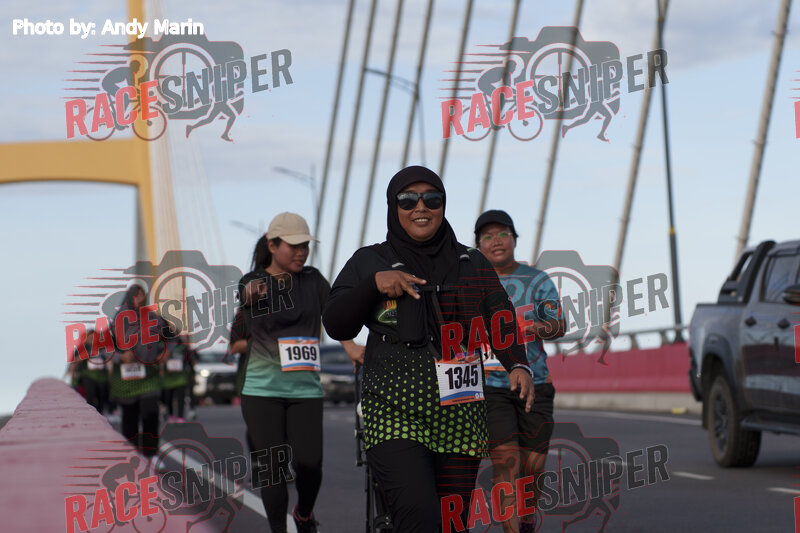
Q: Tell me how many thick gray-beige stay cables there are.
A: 9